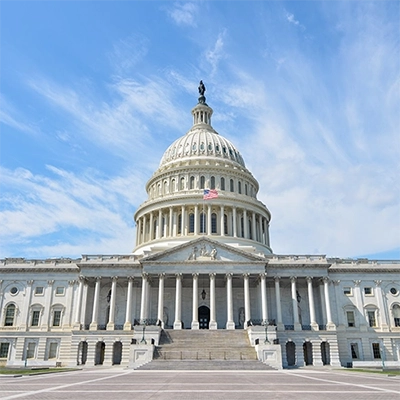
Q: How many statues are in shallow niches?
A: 2